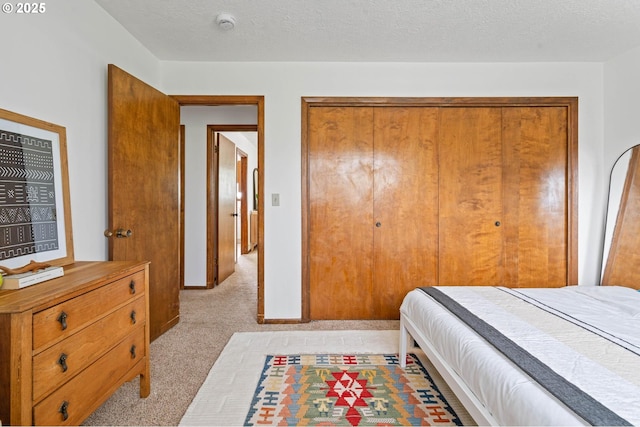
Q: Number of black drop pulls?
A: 6